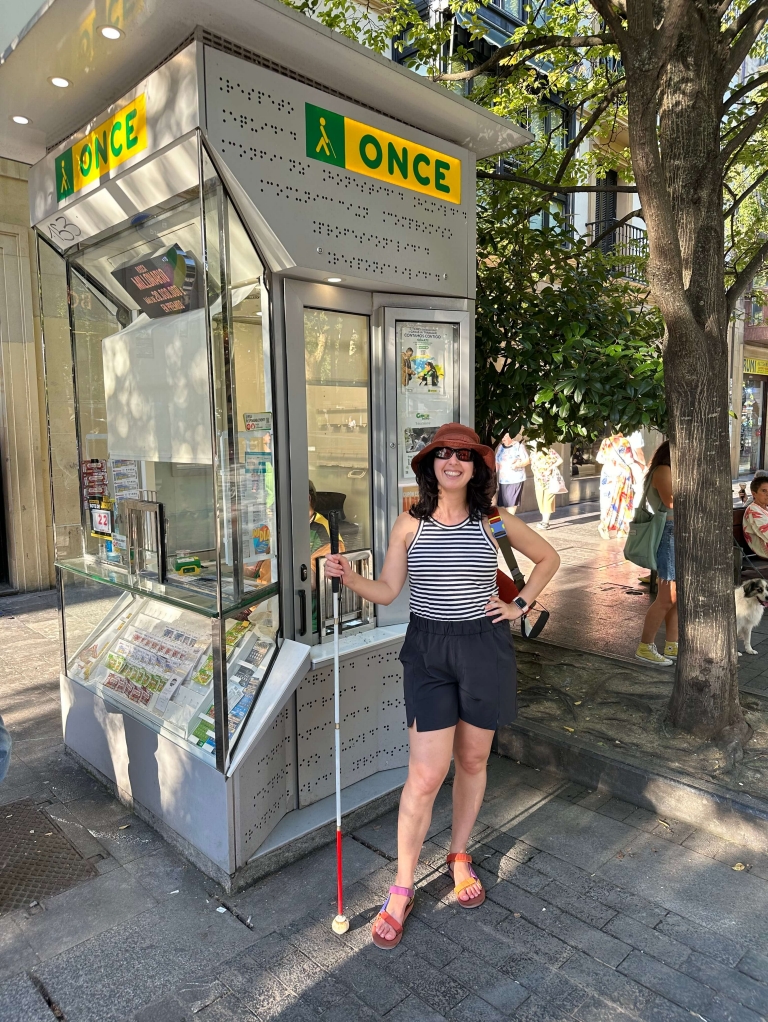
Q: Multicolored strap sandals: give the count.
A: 2